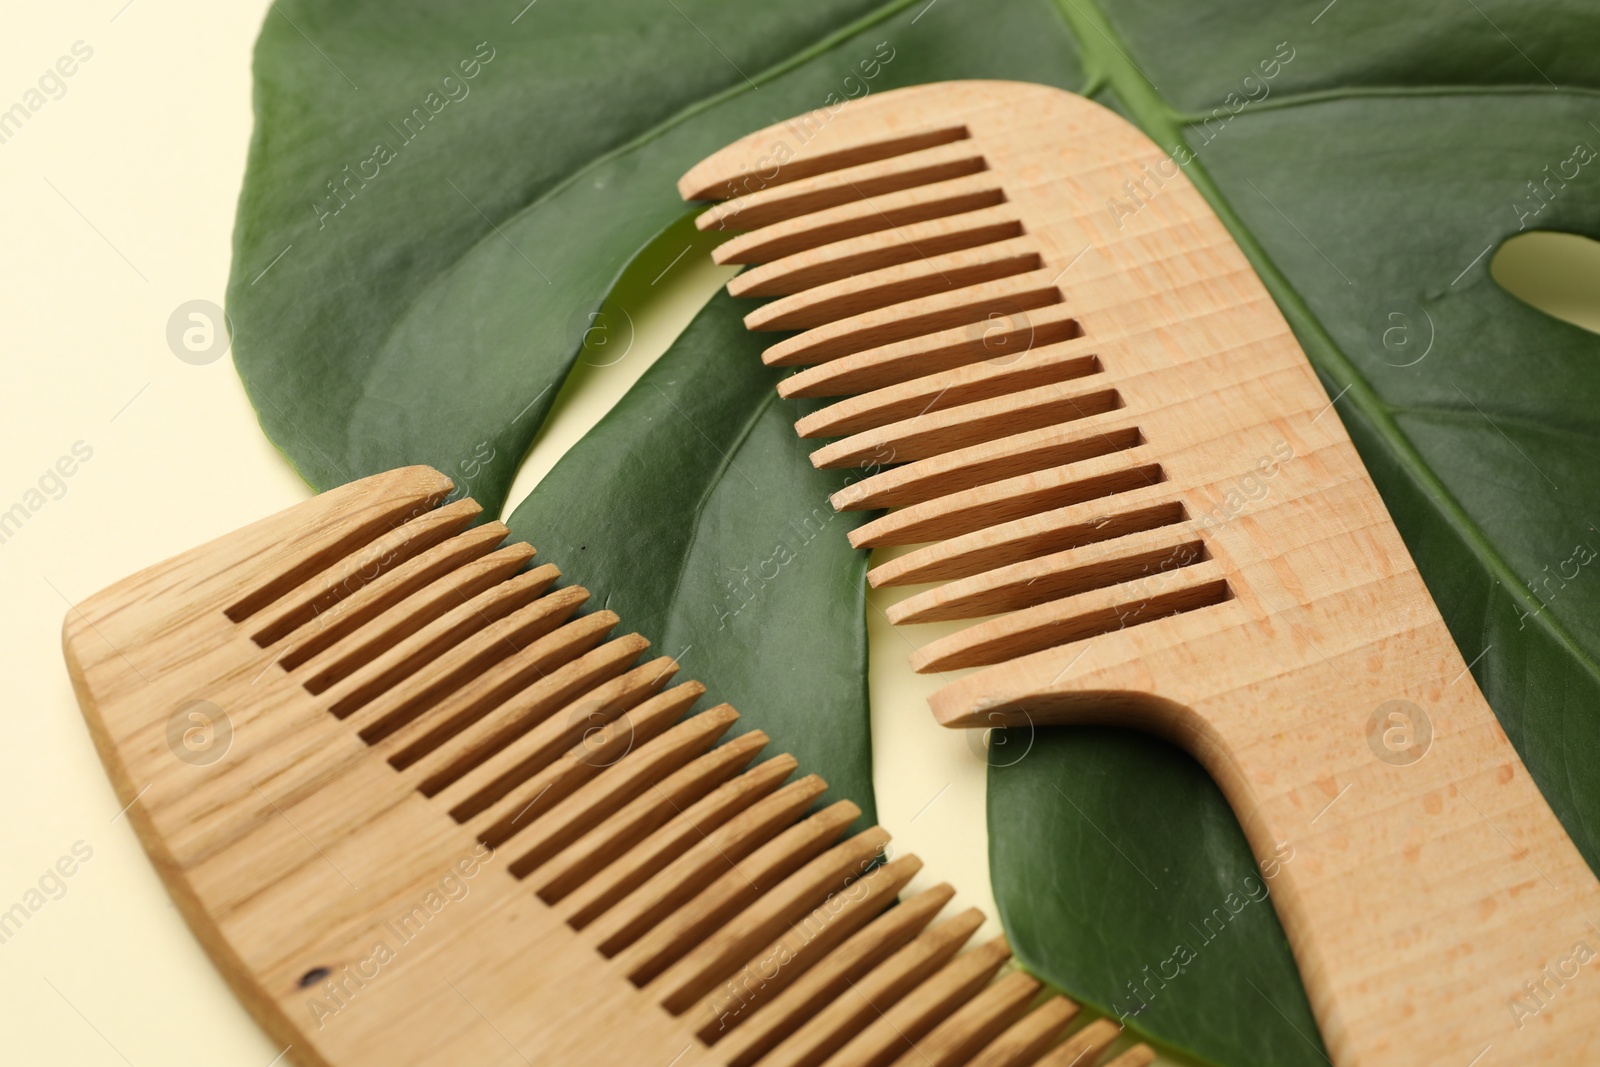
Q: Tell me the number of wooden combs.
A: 2